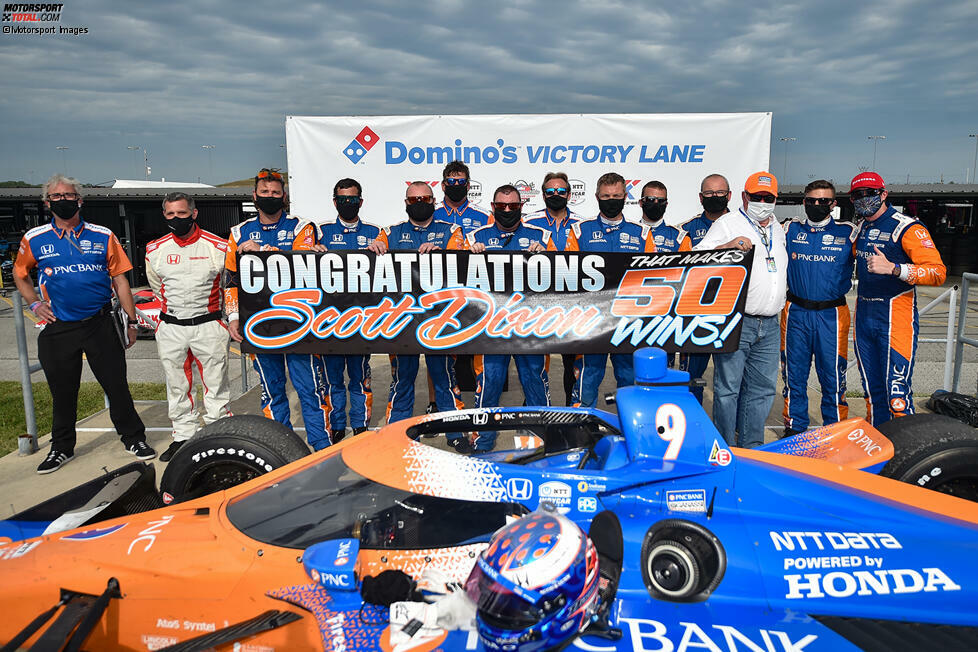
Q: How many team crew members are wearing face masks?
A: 14